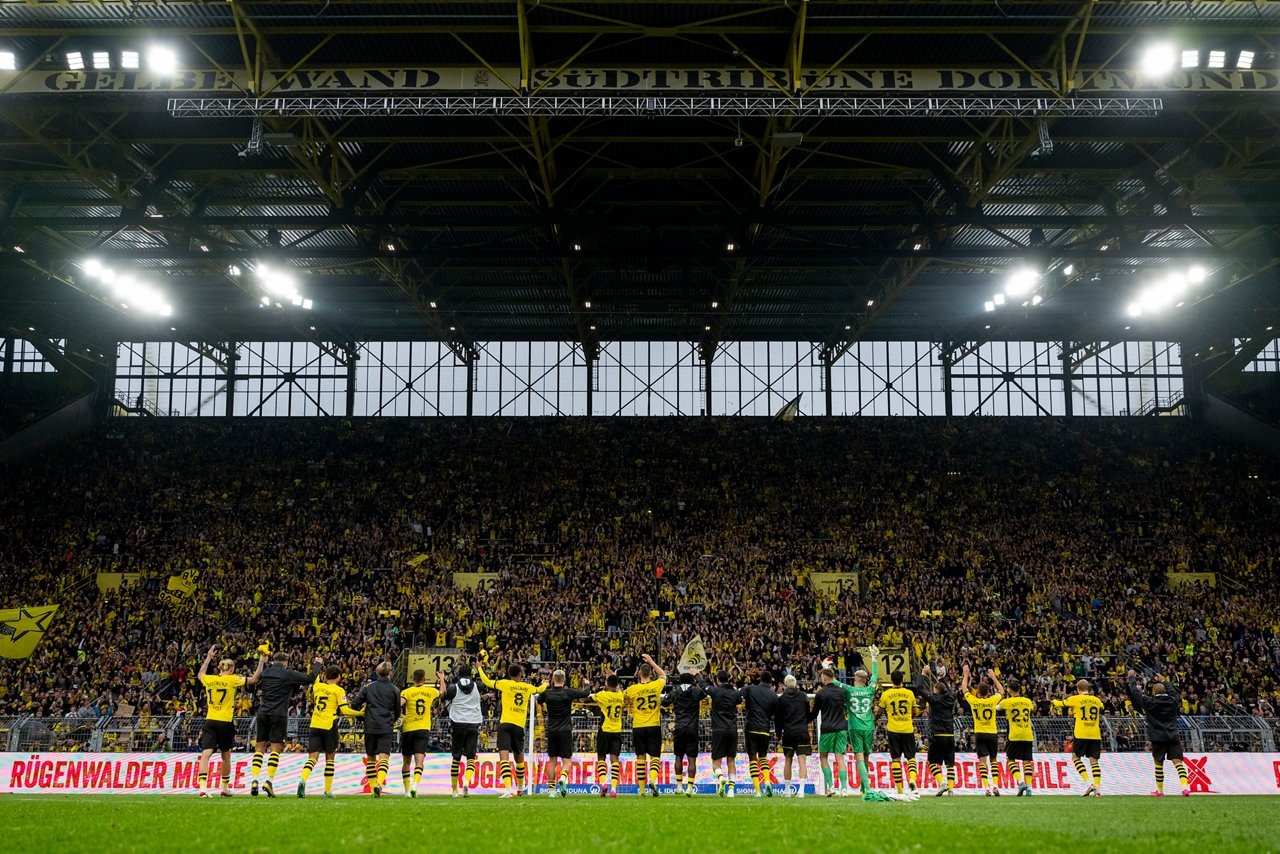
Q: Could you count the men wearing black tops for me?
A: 10